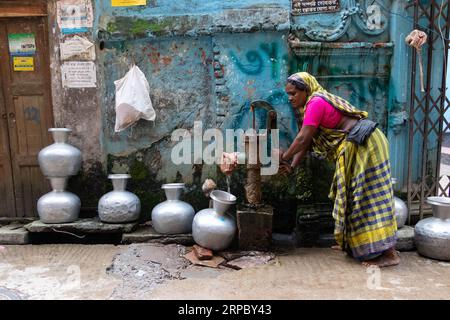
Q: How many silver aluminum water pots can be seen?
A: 7